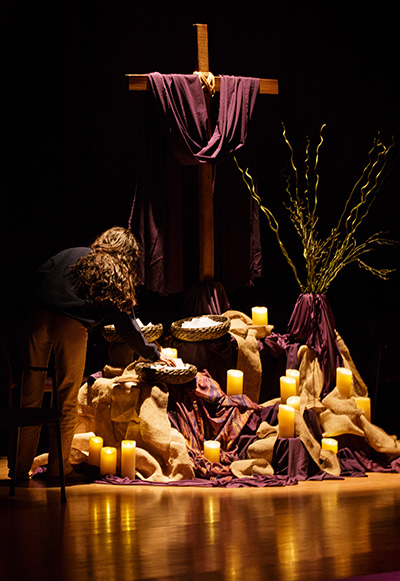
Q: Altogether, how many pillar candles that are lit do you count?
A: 14